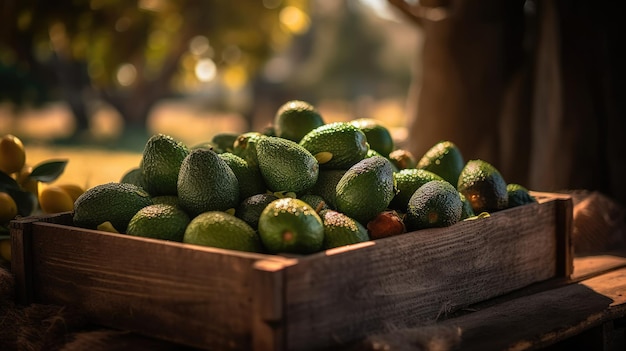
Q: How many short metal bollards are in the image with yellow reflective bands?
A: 0